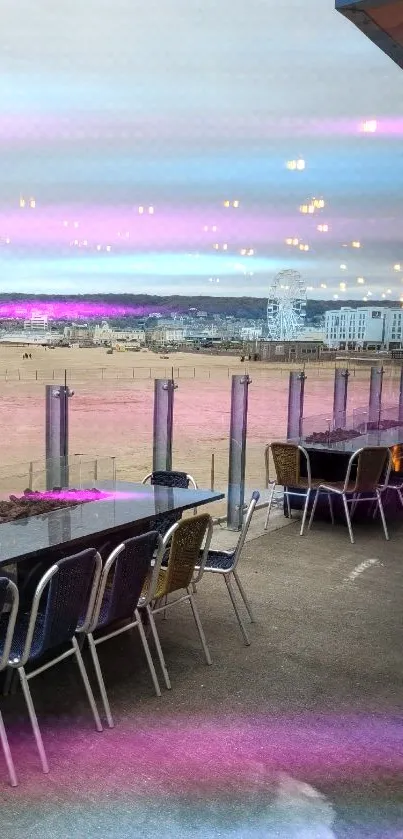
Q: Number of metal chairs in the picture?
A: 9